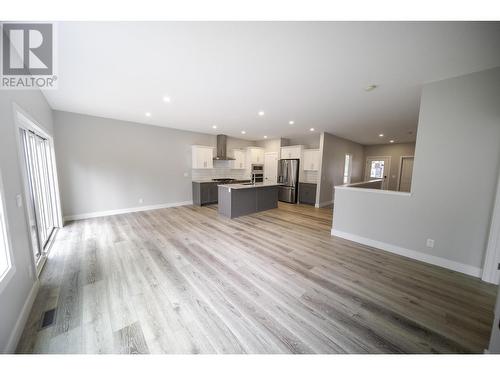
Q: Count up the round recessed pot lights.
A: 10